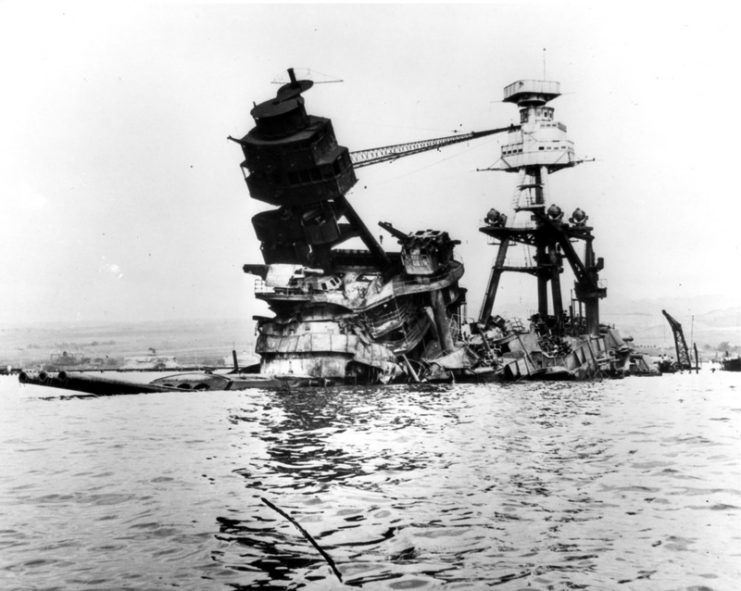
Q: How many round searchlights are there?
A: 3